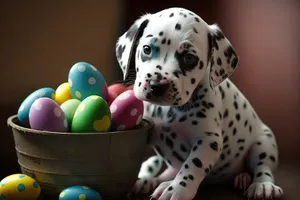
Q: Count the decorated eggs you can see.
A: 10